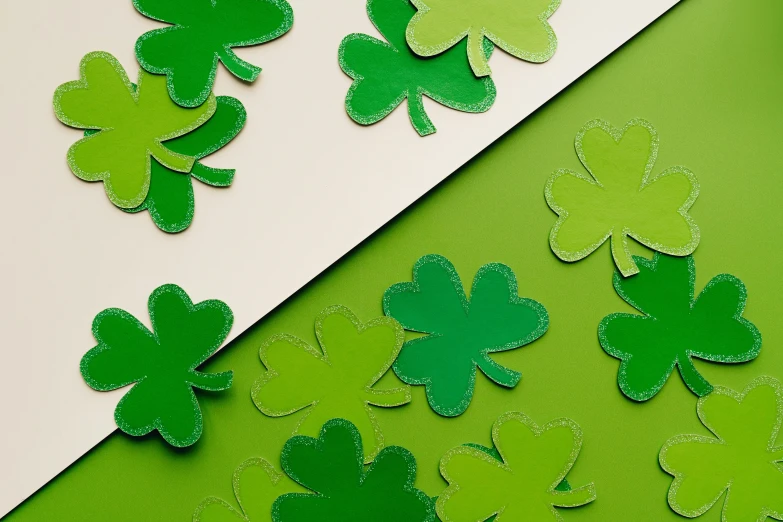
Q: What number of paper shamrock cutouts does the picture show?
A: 15